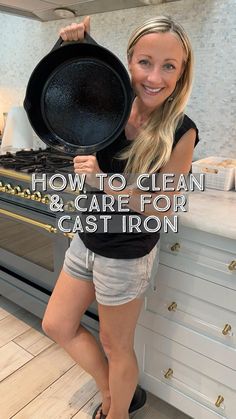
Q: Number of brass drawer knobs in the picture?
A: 6